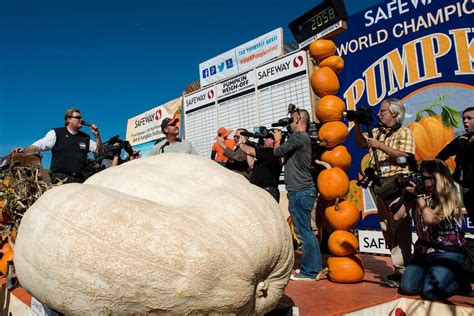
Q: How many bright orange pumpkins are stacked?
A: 10